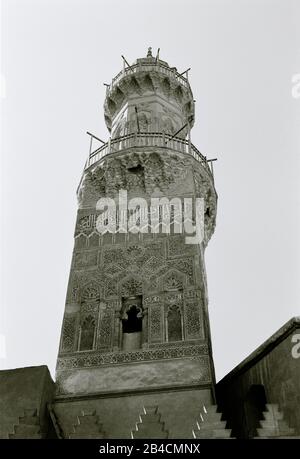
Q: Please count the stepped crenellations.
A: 5